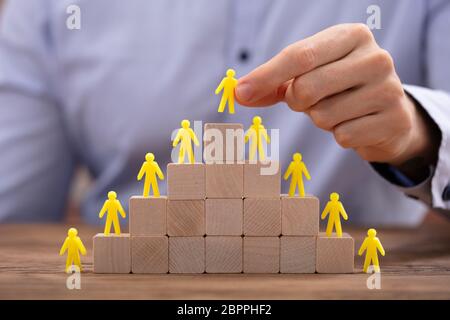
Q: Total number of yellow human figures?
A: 9